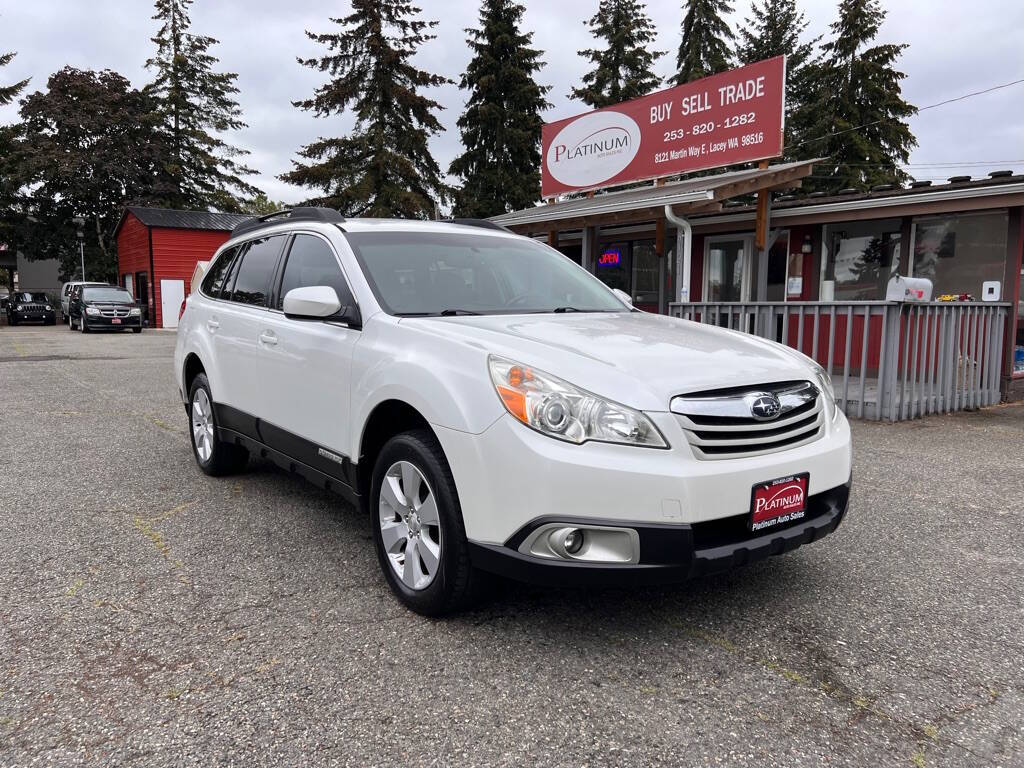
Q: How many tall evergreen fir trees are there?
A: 7